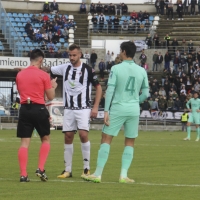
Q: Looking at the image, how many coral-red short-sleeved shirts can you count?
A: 1